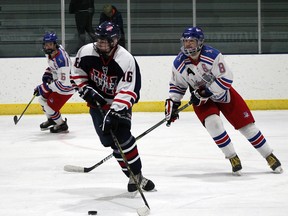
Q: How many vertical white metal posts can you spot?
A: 4